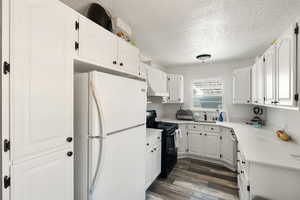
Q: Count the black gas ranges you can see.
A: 1